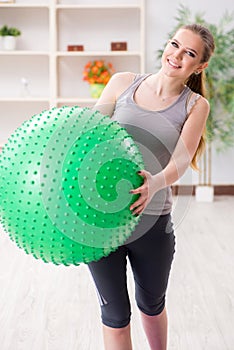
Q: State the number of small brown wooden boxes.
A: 2